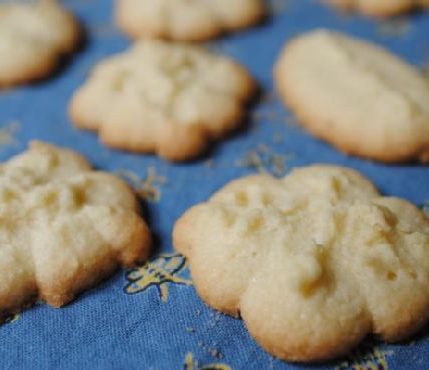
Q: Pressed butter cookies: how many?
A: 7